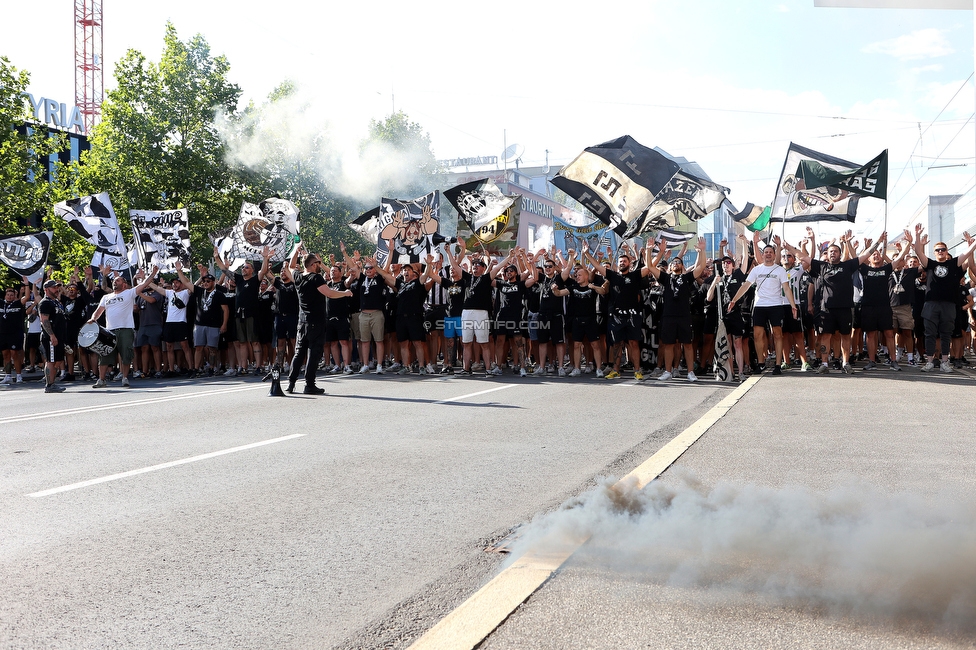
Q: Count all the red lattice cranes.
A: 1